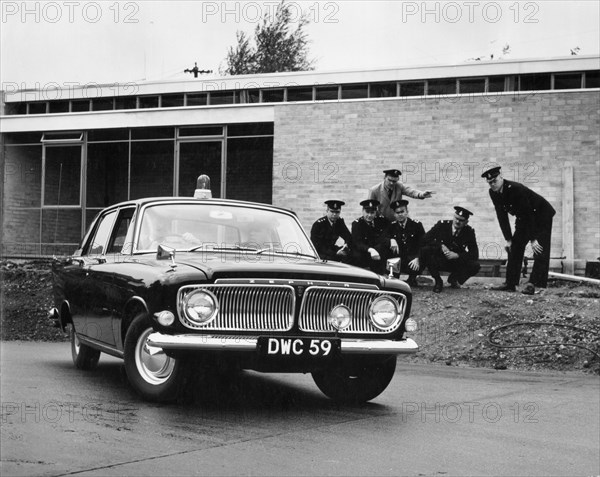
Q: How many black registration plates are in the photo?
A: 1